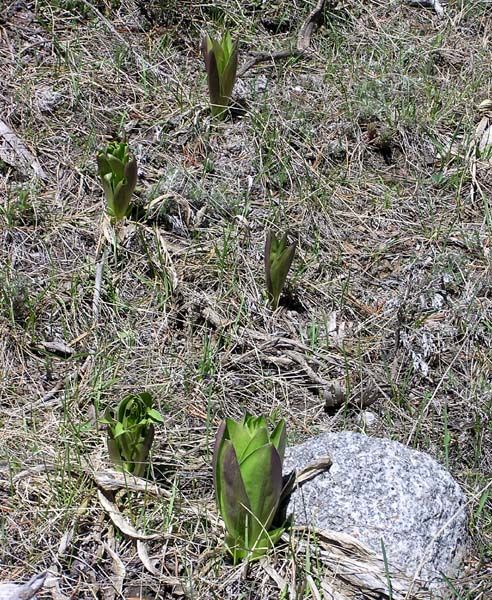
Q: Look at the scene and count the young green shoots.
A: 5